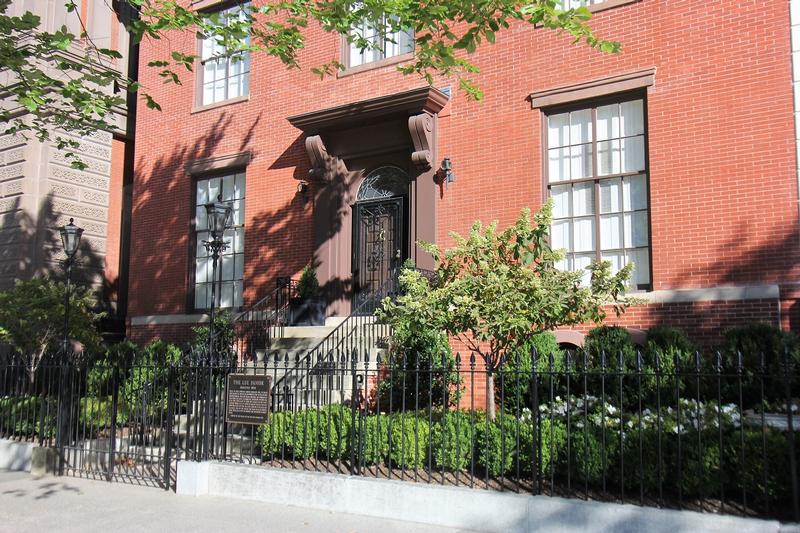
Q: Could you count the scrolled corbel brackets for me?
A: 2